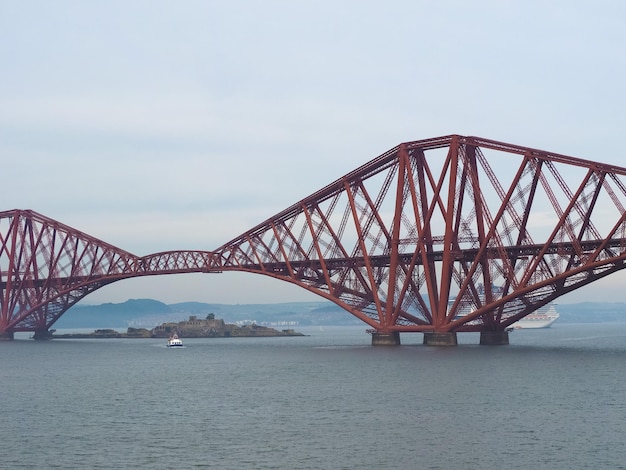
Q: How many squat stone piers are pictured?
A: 5